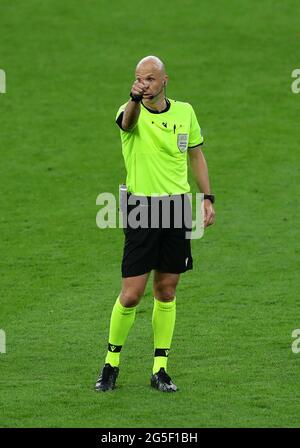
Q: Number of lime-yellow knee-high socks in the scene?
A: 2